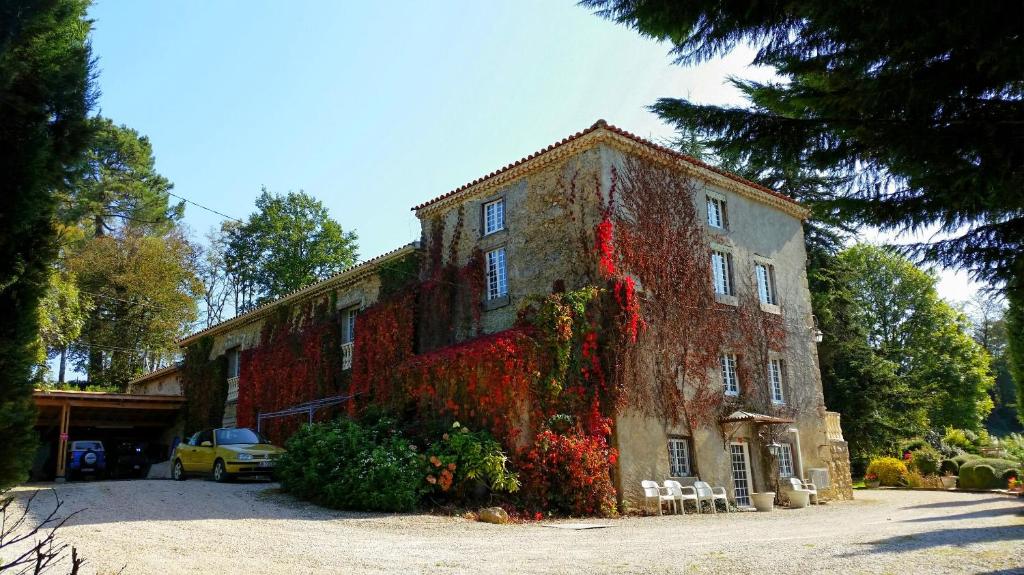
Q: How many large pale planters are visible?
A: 2